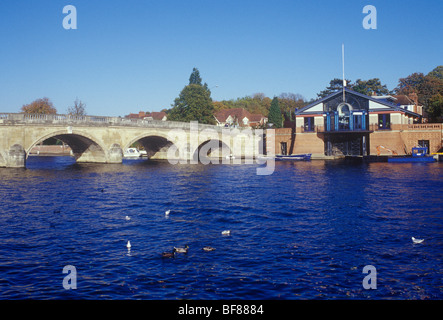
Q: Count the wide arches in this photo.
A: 3